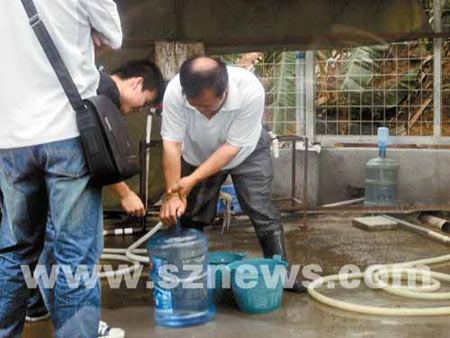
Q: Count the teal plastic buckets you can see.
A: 2